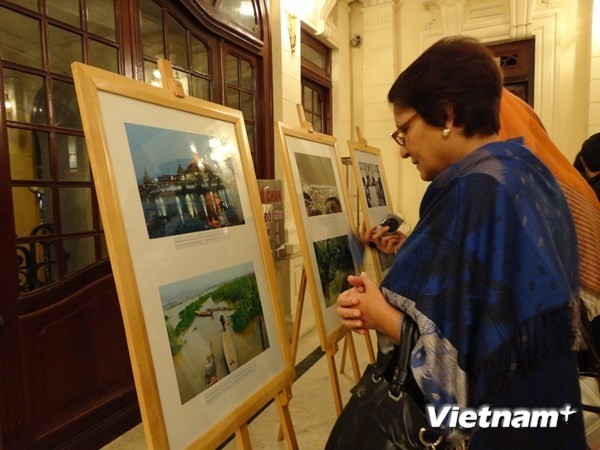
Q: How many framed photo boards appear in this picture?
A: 3